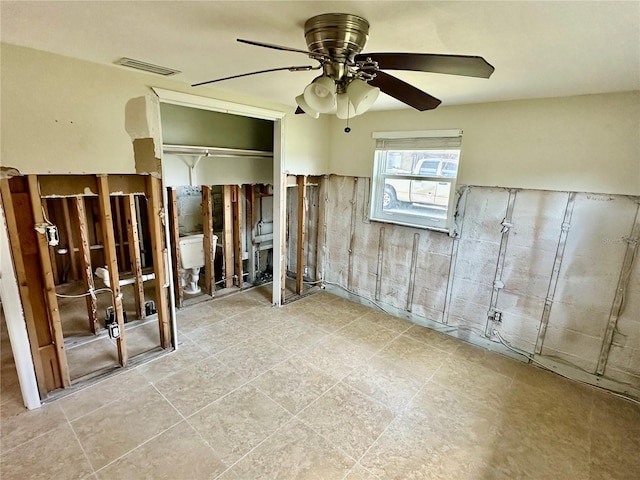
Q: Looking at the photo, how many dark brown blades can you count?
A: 5